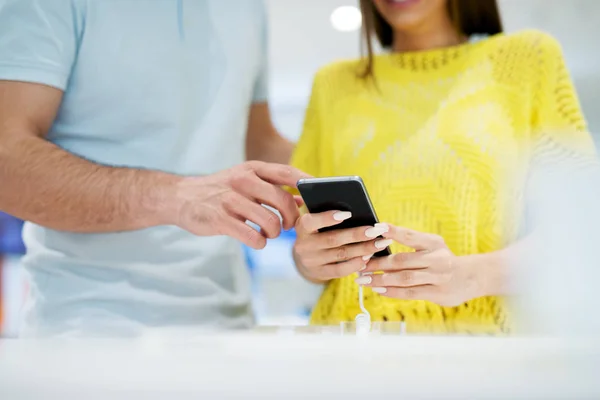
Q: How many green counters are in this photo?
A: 0